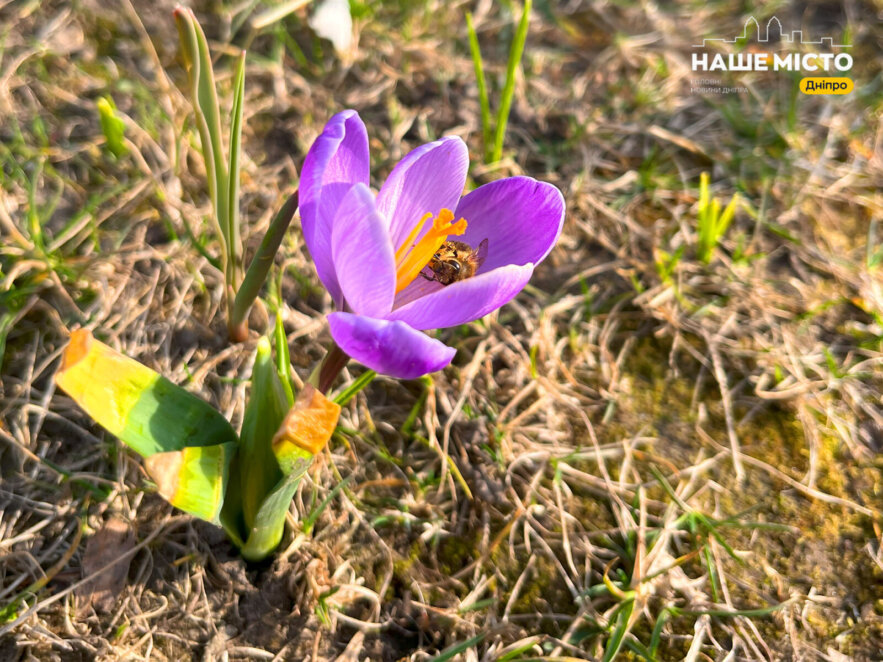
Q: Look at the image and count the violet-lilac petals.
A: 6